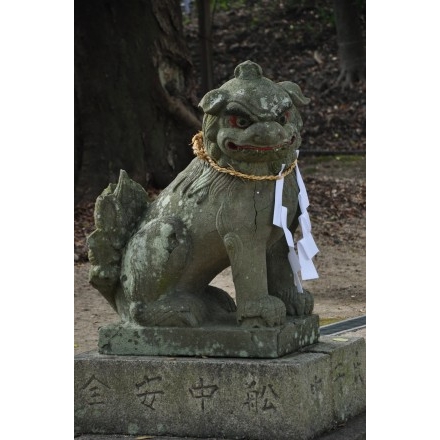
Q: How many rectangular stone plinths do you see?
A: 2